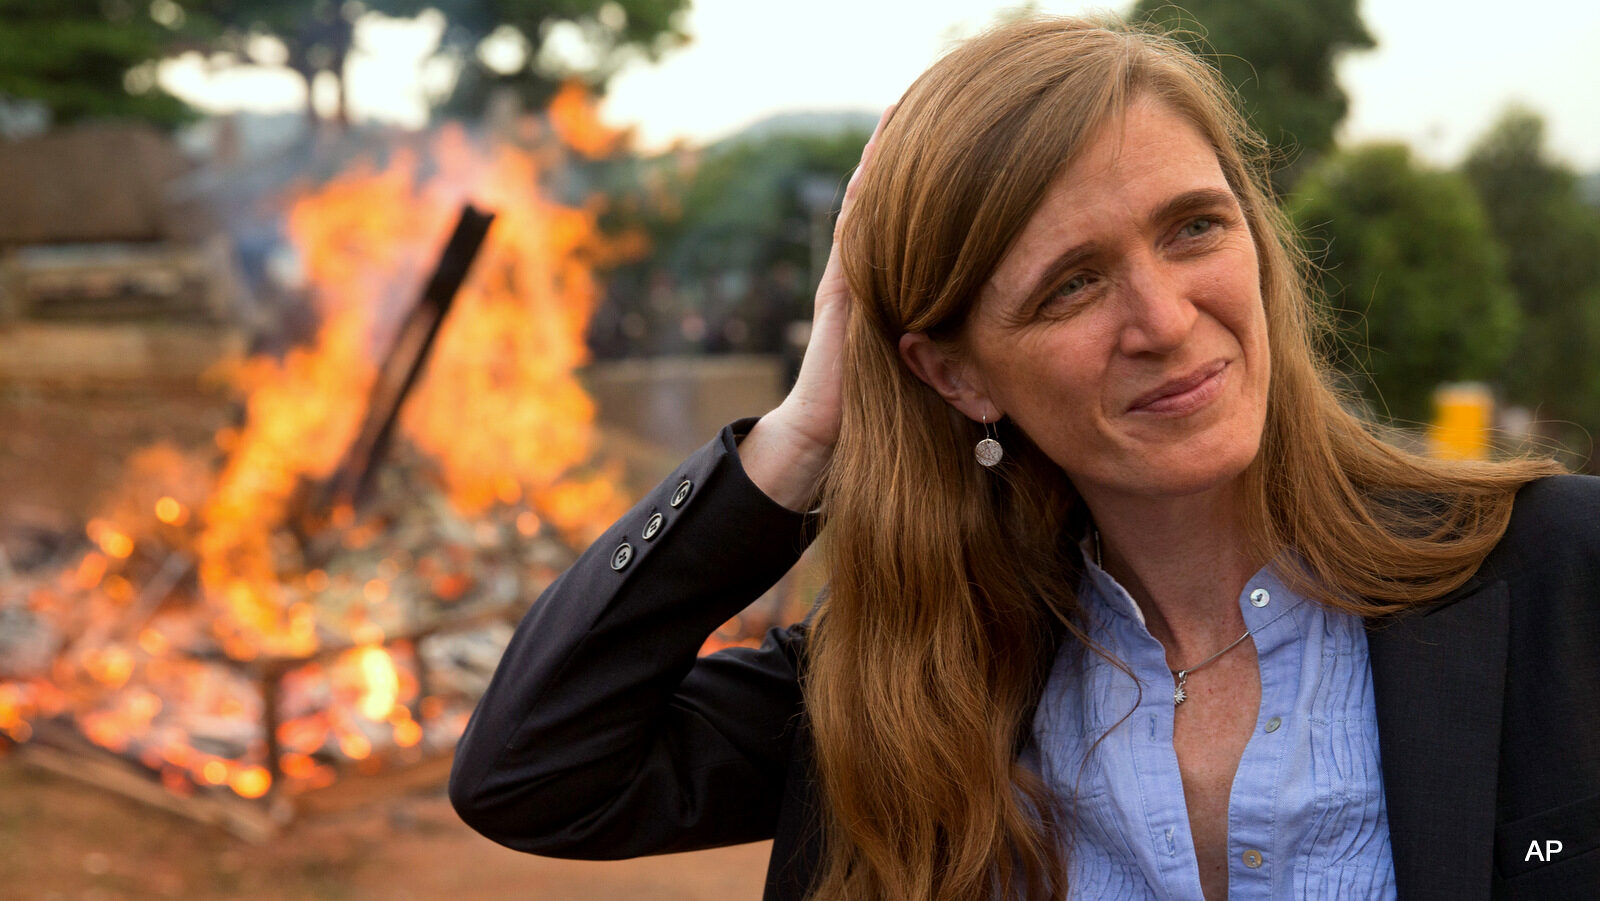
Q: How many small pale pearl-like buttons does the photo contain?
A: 3